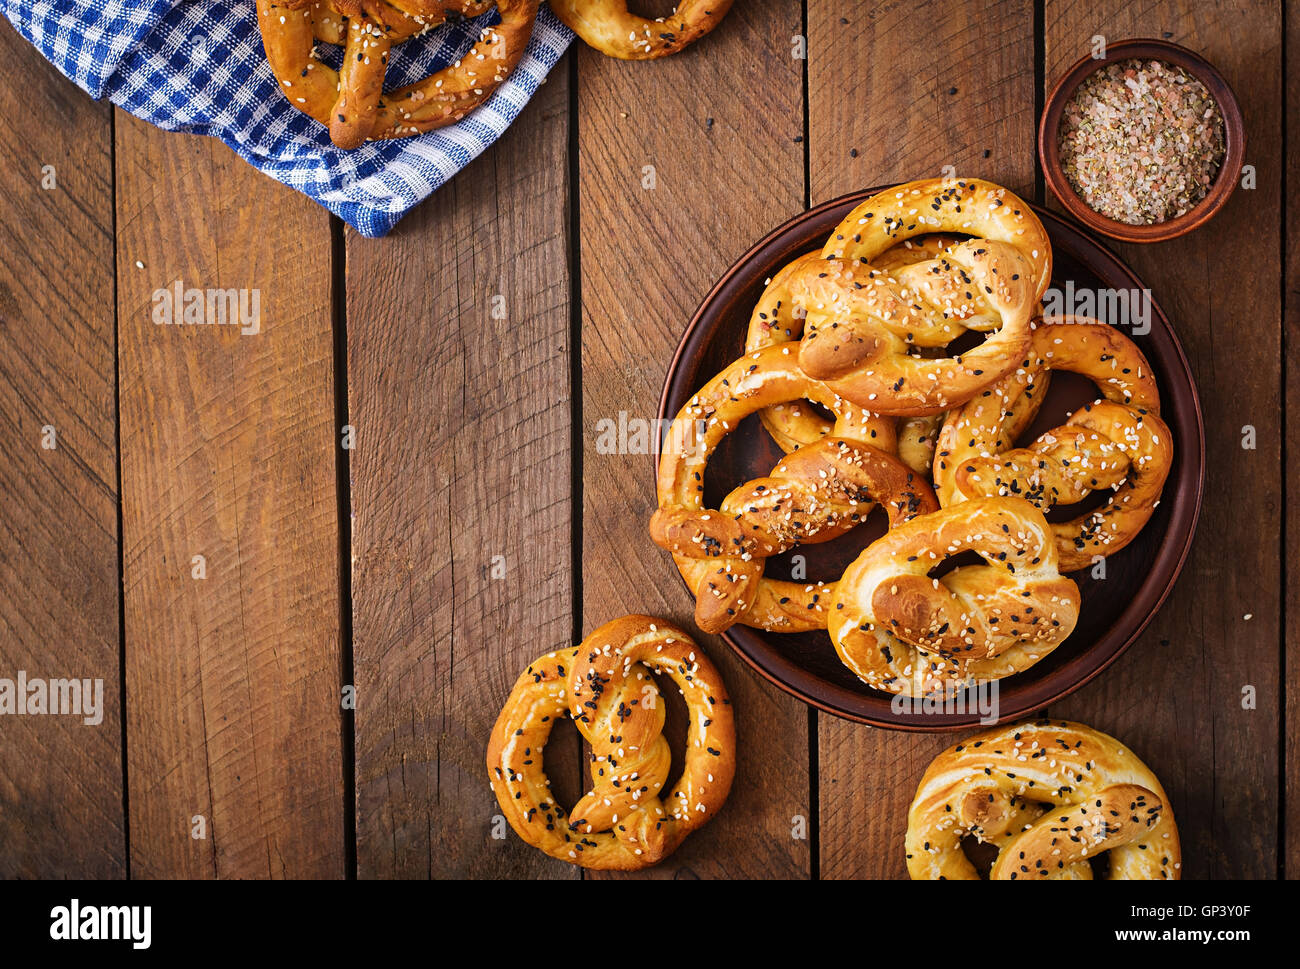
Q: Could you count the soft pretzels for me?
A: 9